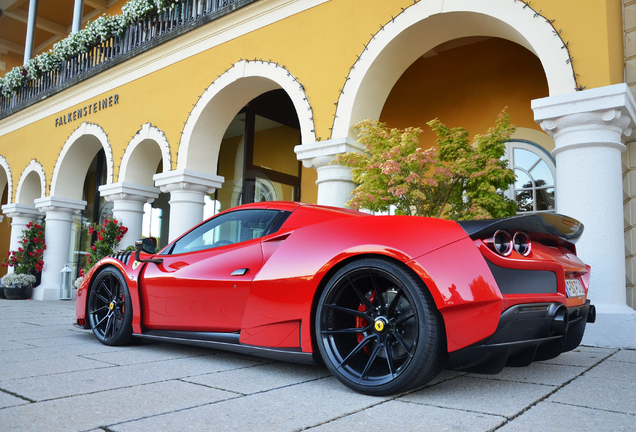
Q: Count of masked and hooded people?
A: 0